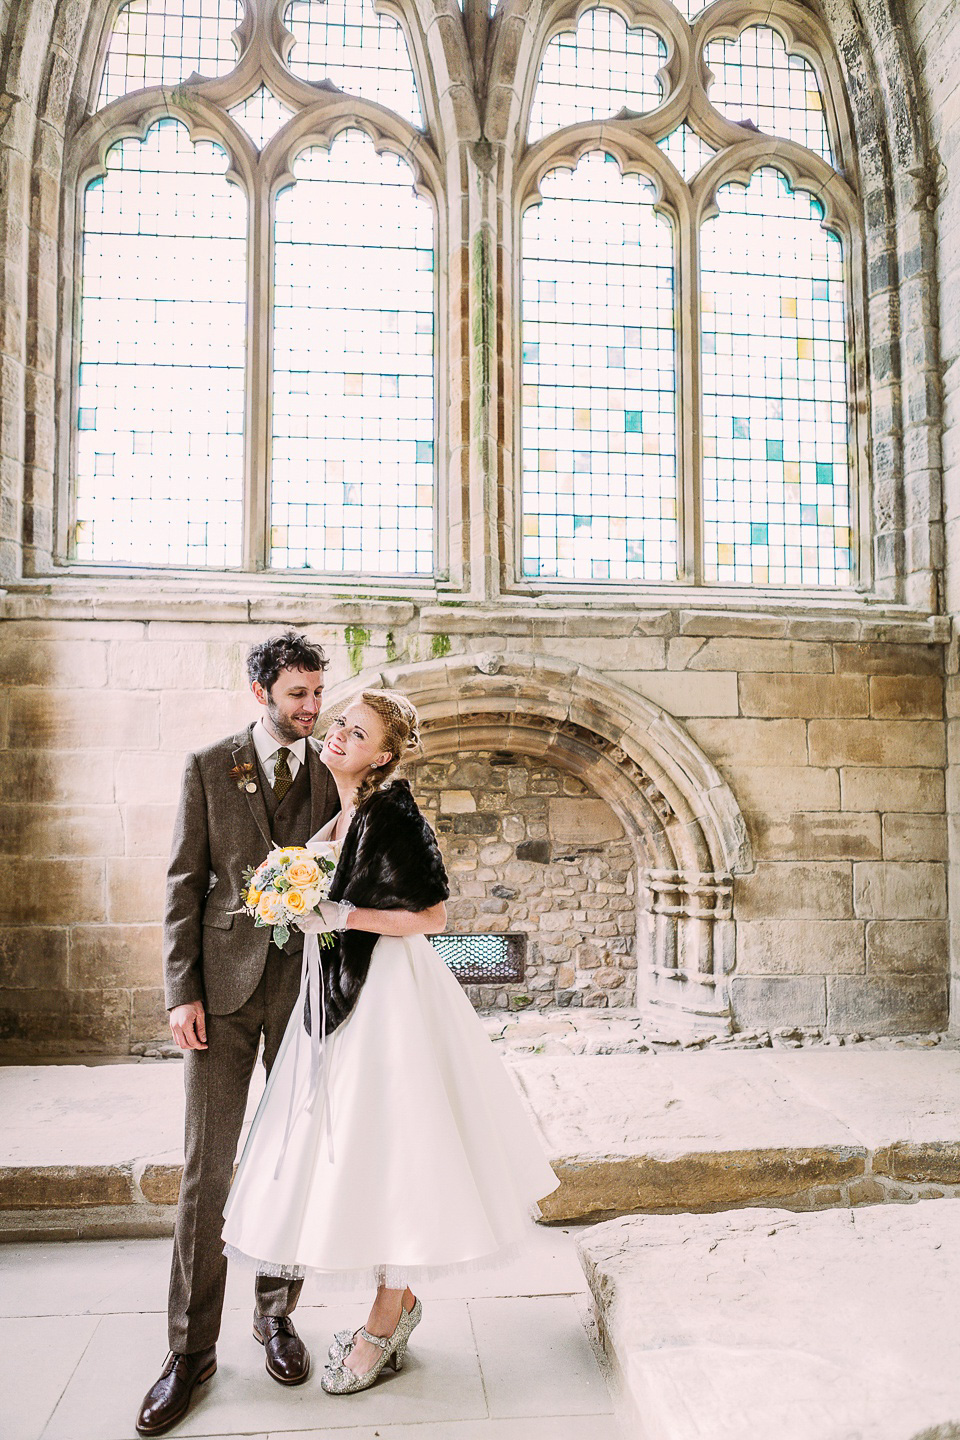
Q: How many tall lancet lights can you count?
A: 4